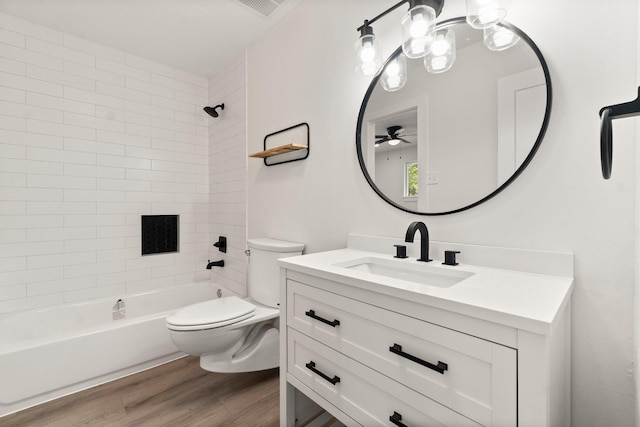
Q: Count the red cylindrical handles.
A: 0